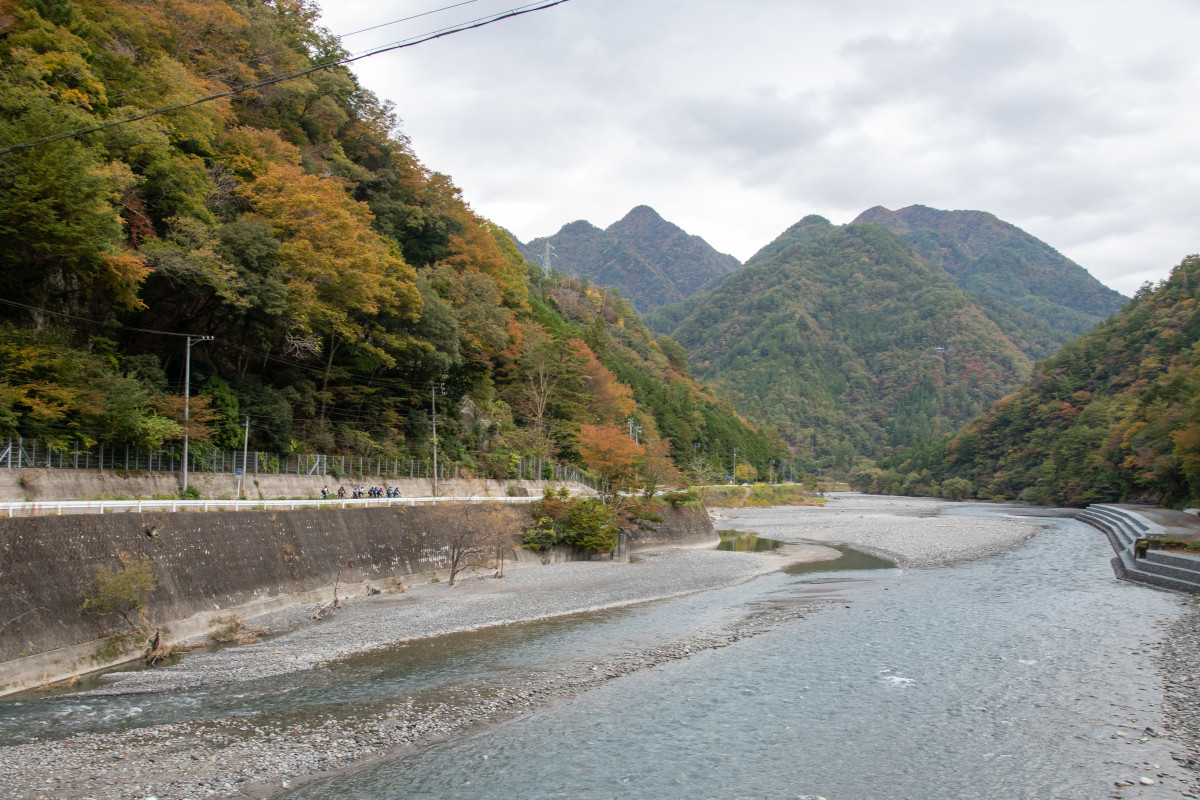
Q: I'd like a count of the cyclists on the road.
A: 9